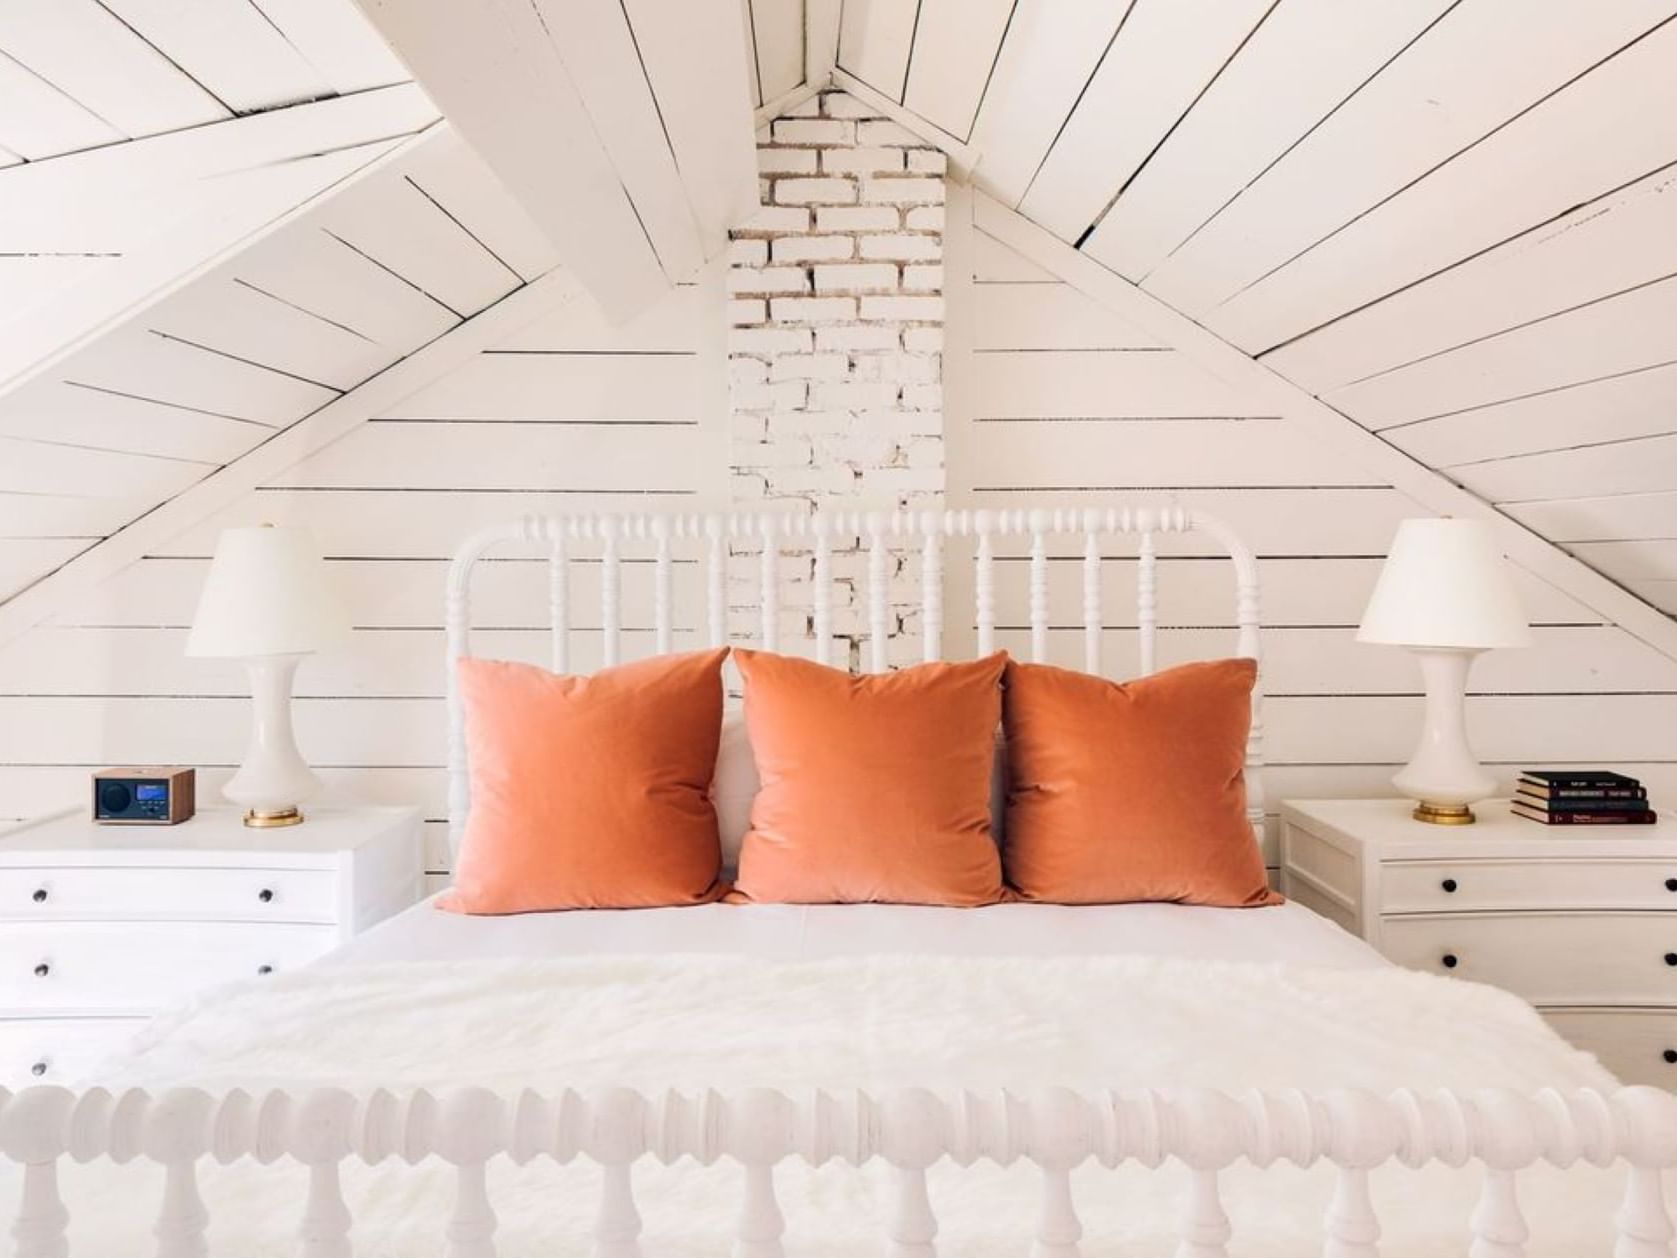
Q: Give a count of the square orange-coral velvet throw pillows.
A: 3